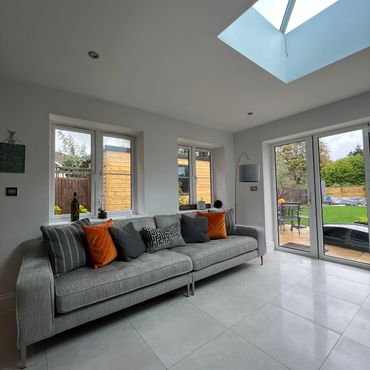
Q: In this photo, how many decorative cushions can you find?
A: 7